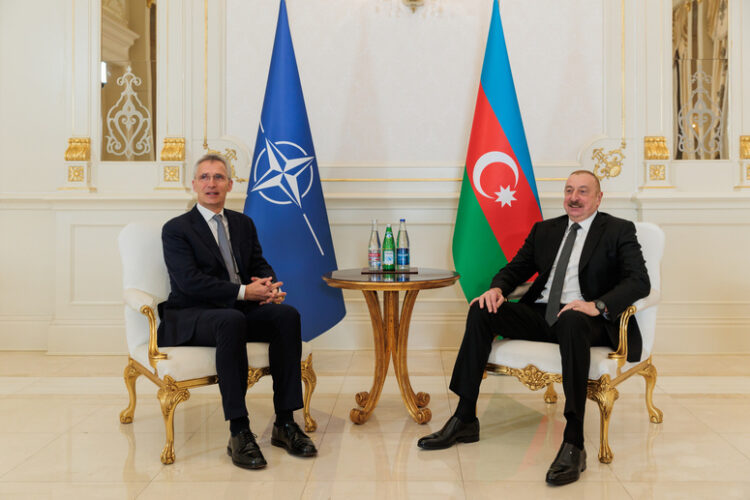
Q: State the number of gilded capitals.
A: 4